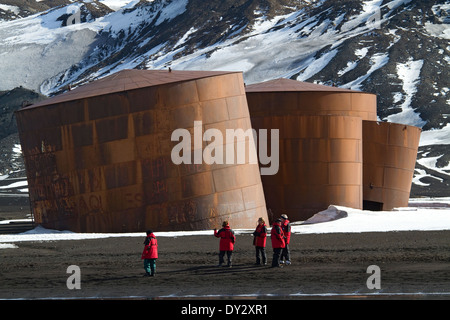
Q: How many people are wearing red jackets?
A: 5